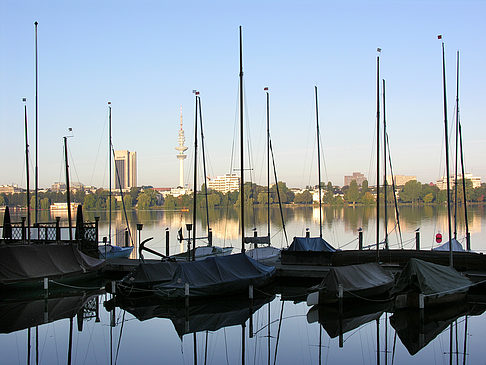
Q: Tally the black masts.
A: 13